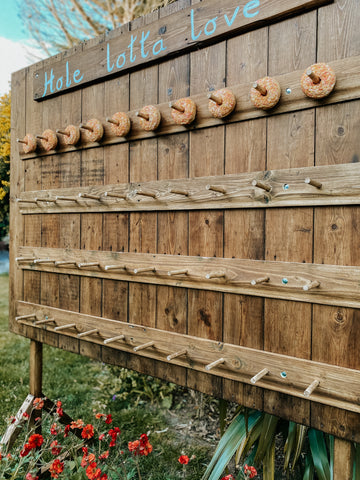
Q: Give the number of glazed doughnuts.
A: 10